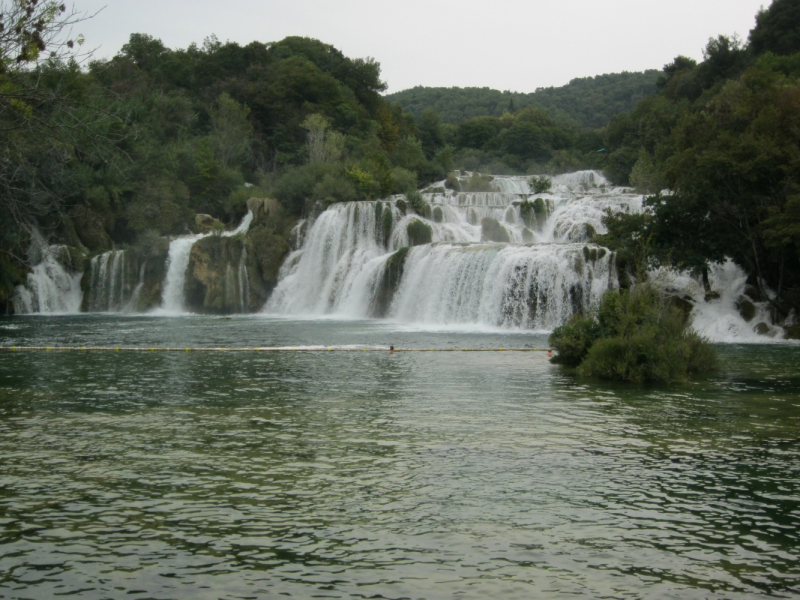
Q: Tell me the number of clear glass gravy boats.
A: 0